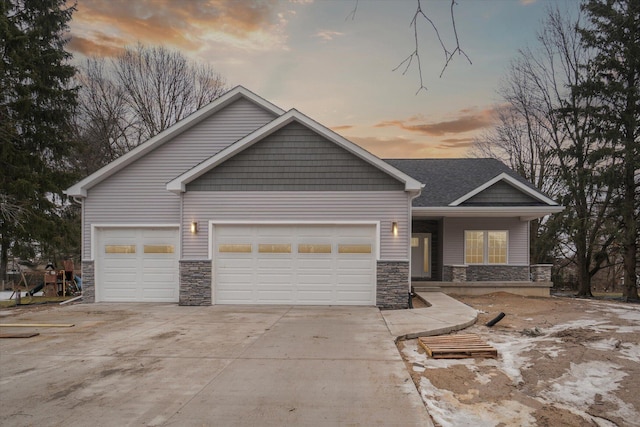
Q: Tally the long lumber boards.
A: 2